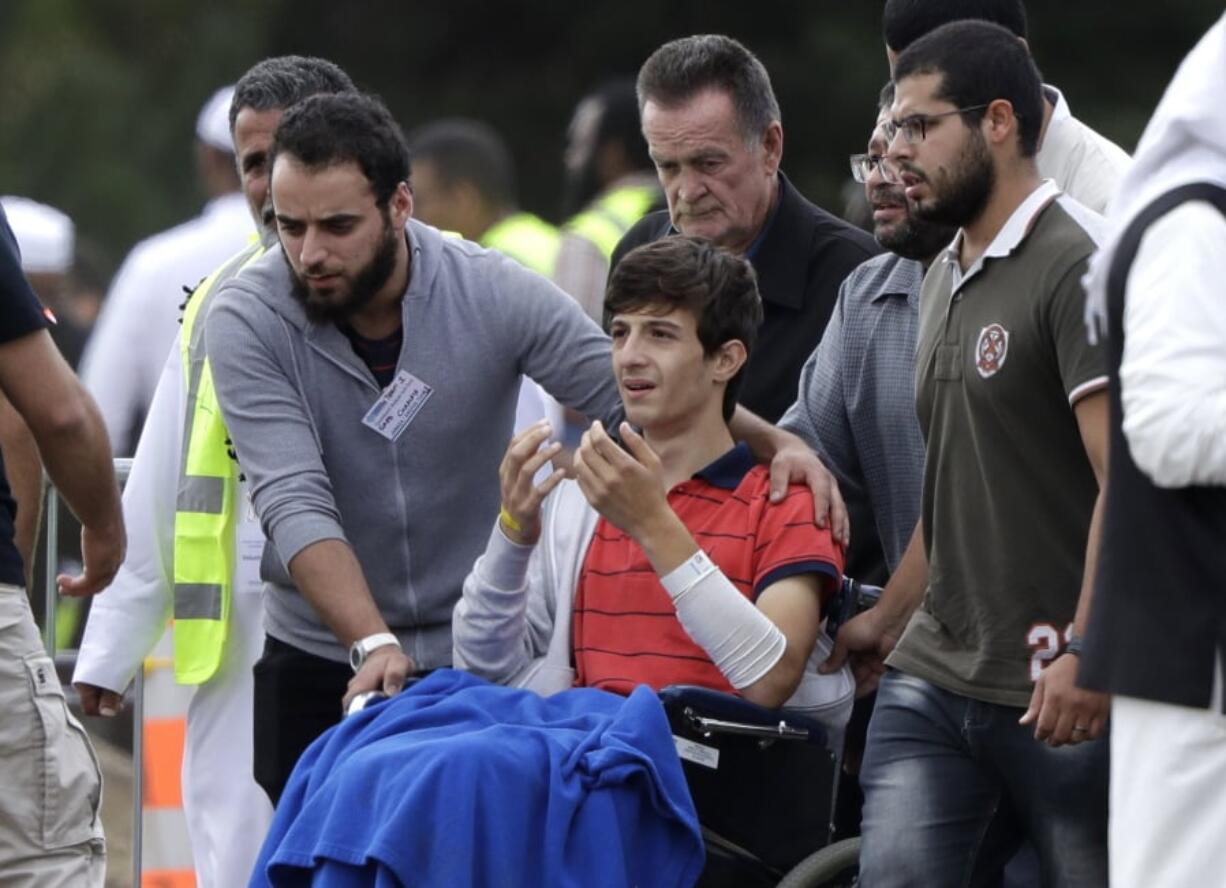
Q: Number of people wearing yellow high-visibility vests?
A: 3